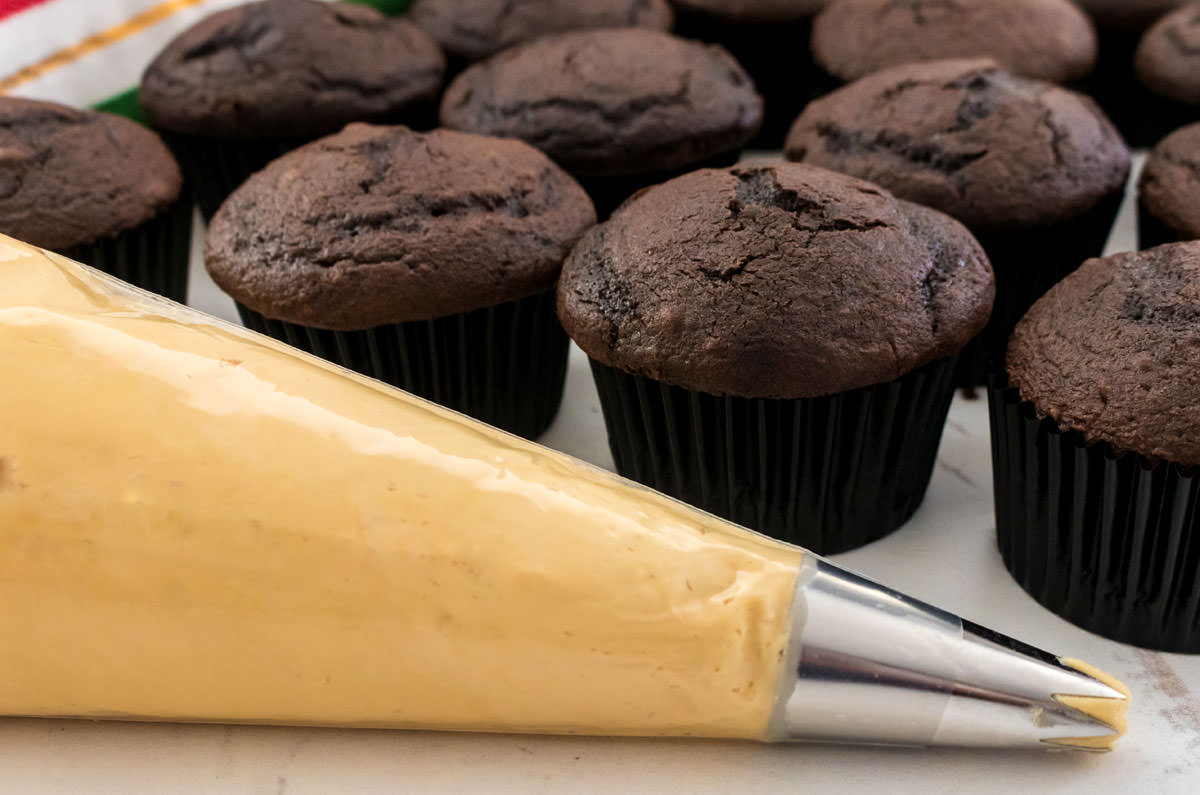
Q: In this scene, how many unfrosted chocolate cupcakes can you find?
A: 13